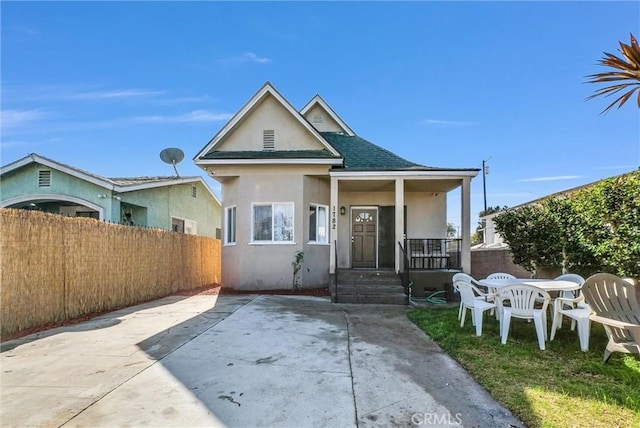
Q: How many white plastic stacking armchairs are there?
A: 6